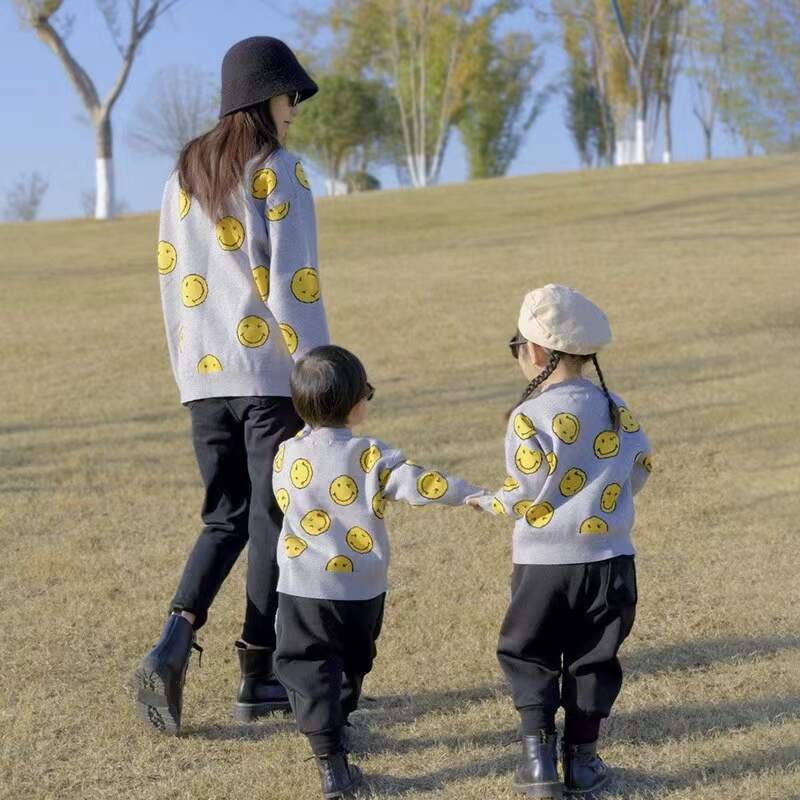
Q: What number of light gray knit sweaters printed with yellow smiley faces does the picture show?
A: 3